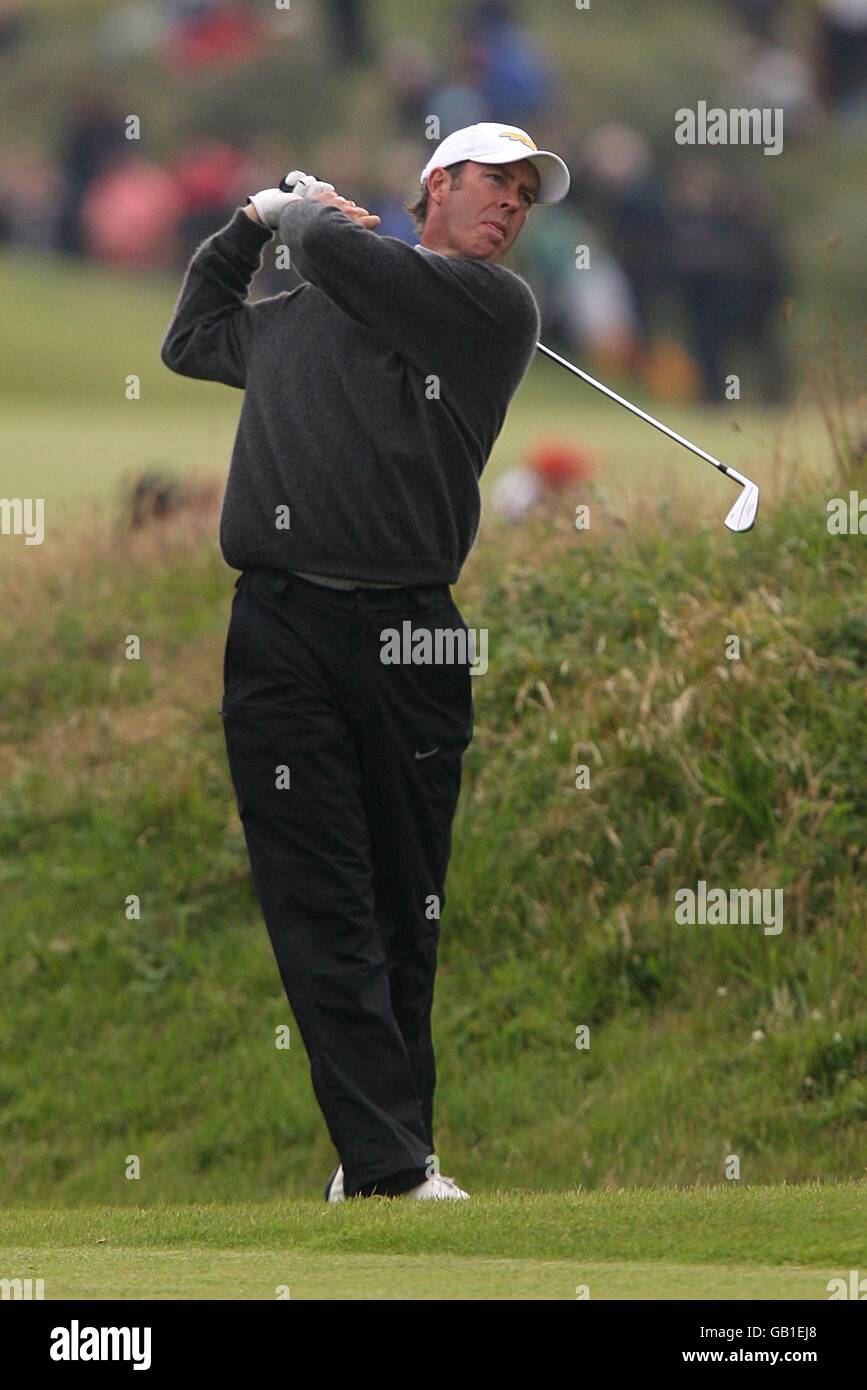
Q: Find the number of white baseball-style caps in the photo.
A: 1